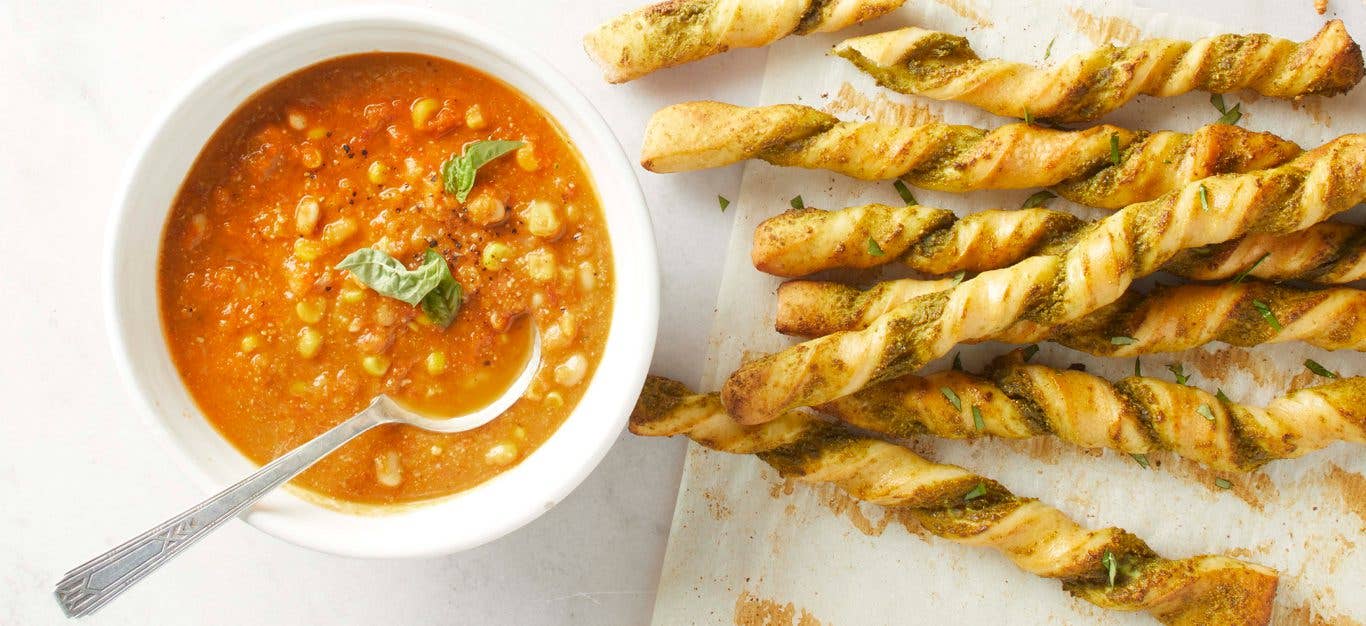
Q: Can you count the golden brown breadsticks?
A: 8